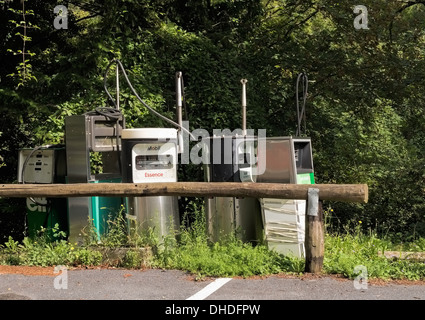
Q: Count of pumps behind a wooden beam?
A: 5